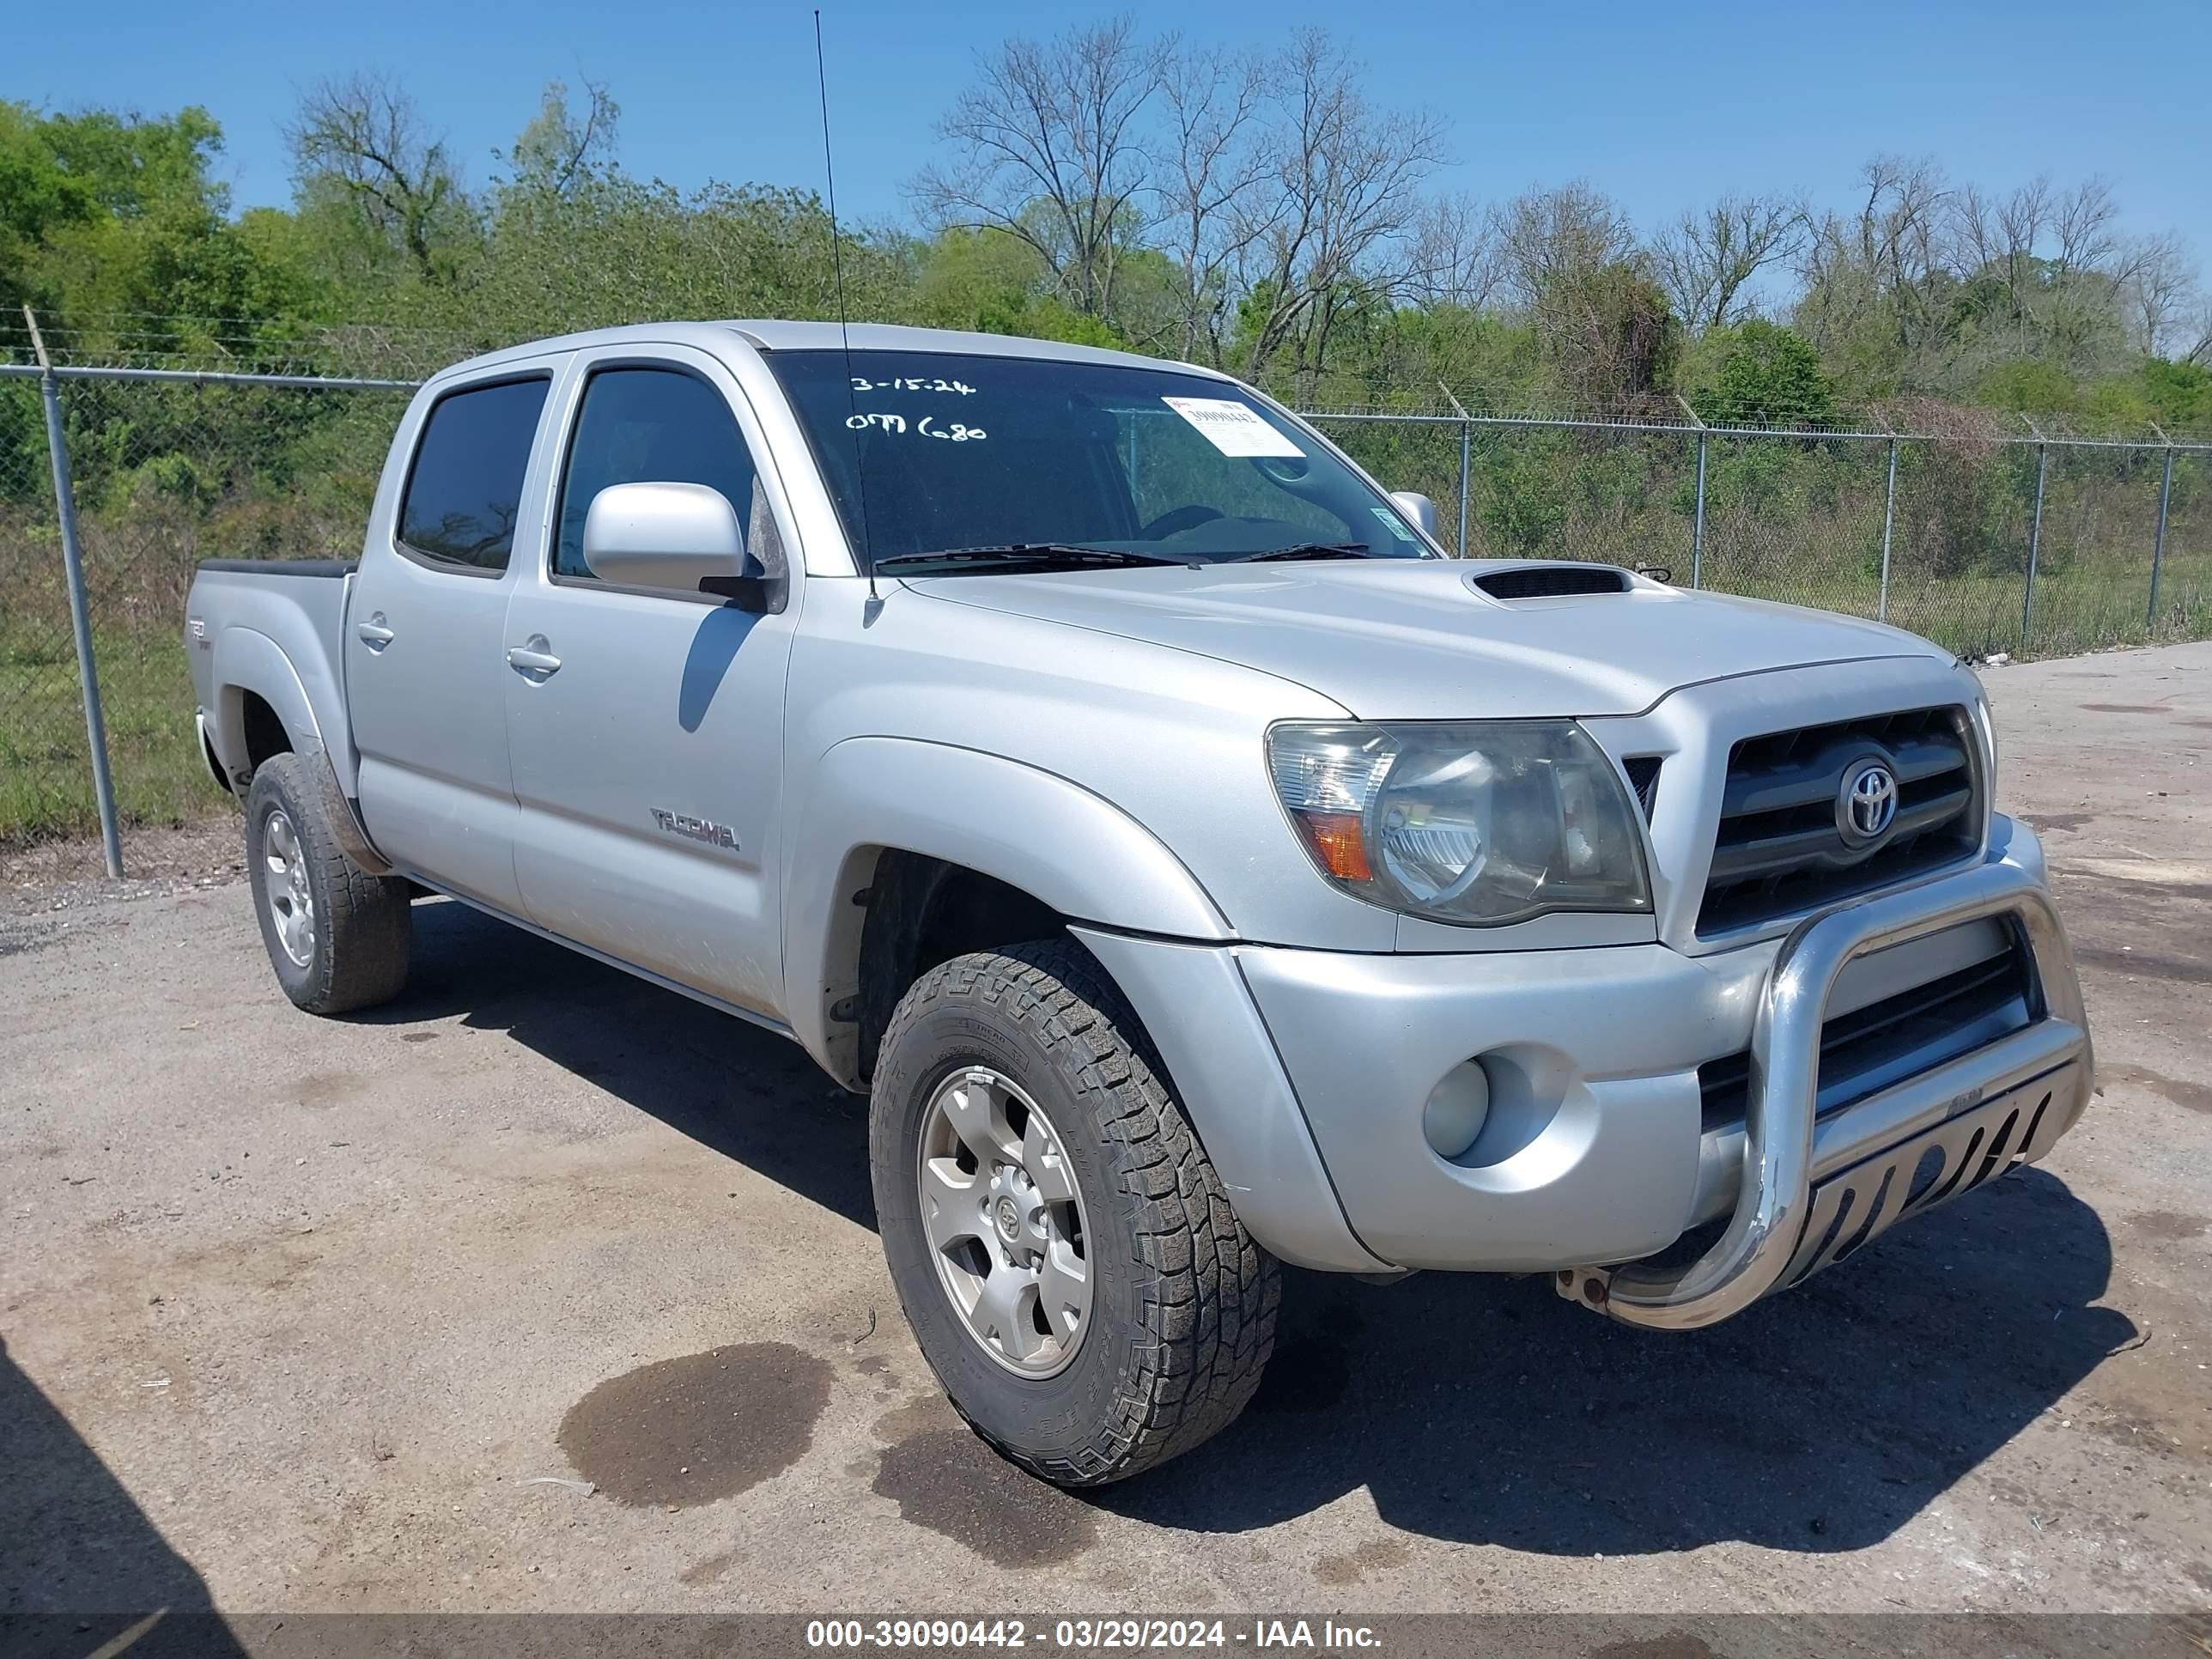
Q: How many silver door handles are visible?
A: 2